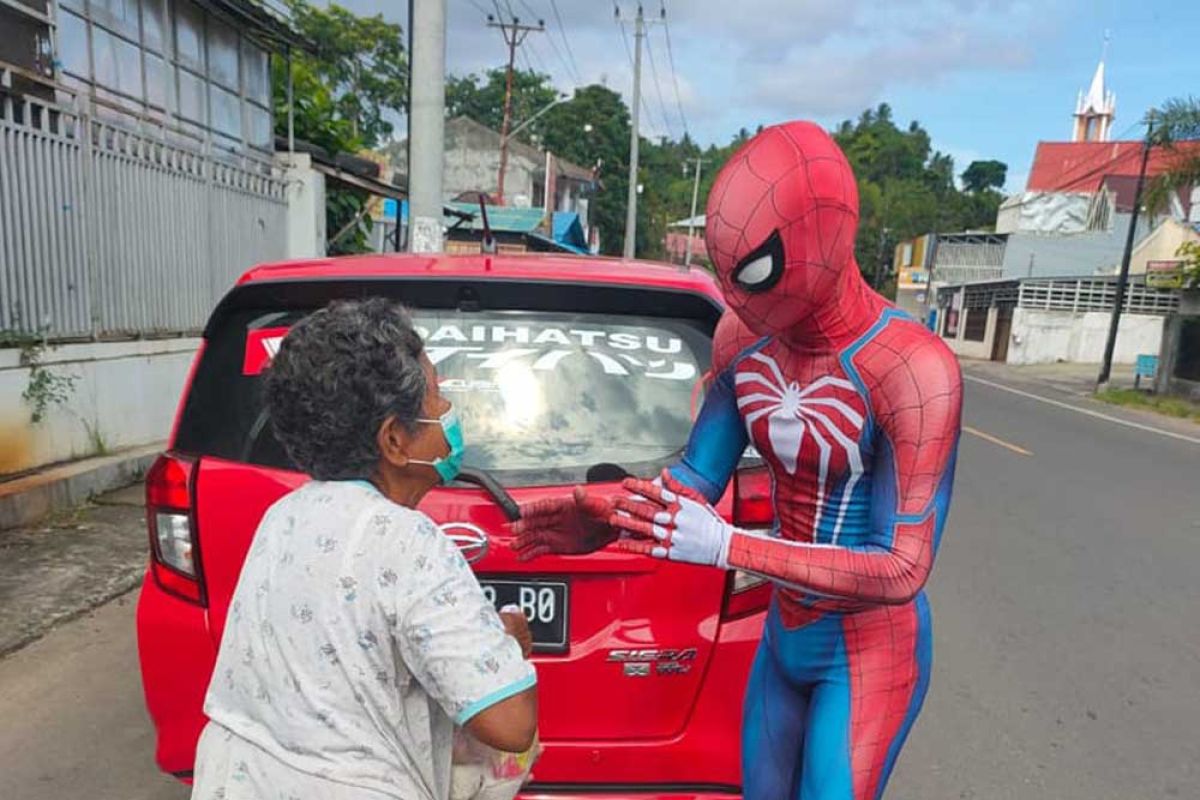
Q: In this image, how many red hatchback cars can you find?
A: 1